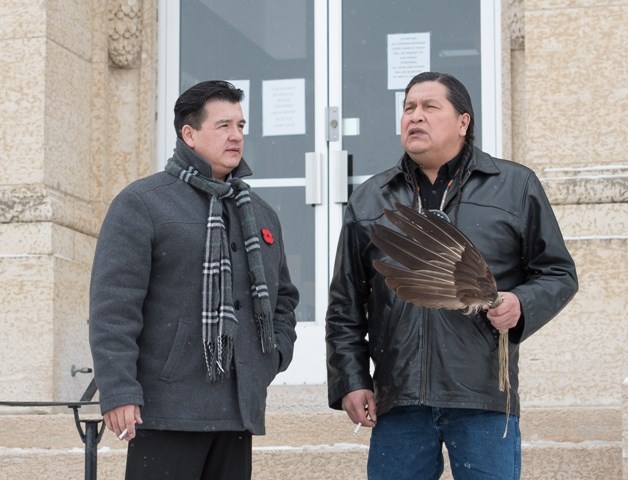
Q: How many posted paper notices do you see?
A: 4